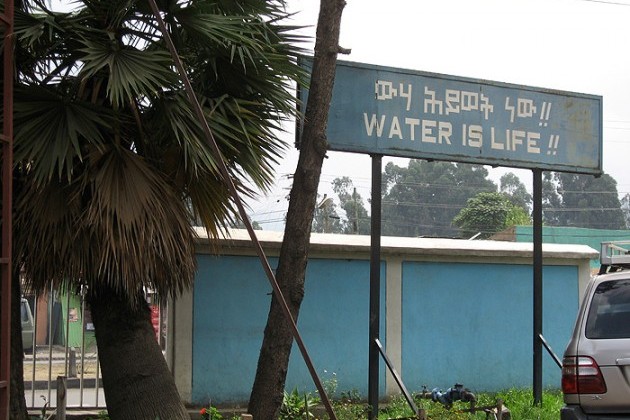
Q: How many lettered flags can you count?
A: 0